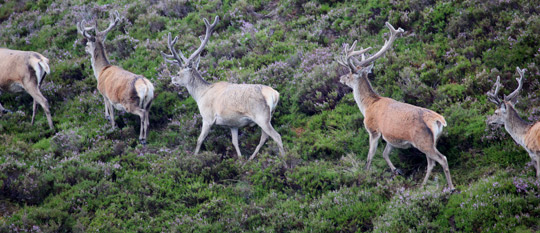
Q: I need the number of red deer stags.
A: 5